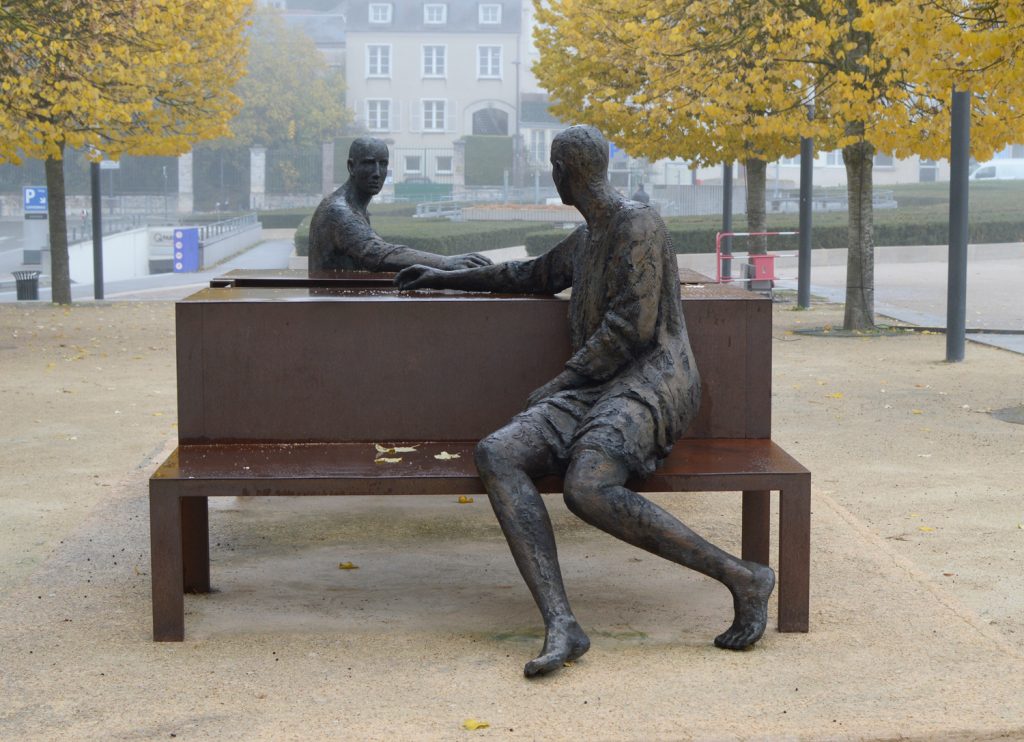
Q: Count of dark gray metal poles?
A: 4